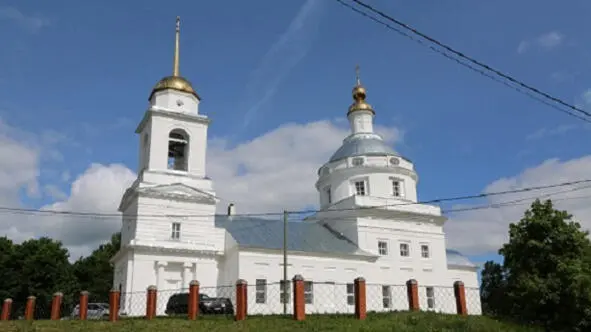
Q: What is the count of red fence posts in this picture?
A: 12